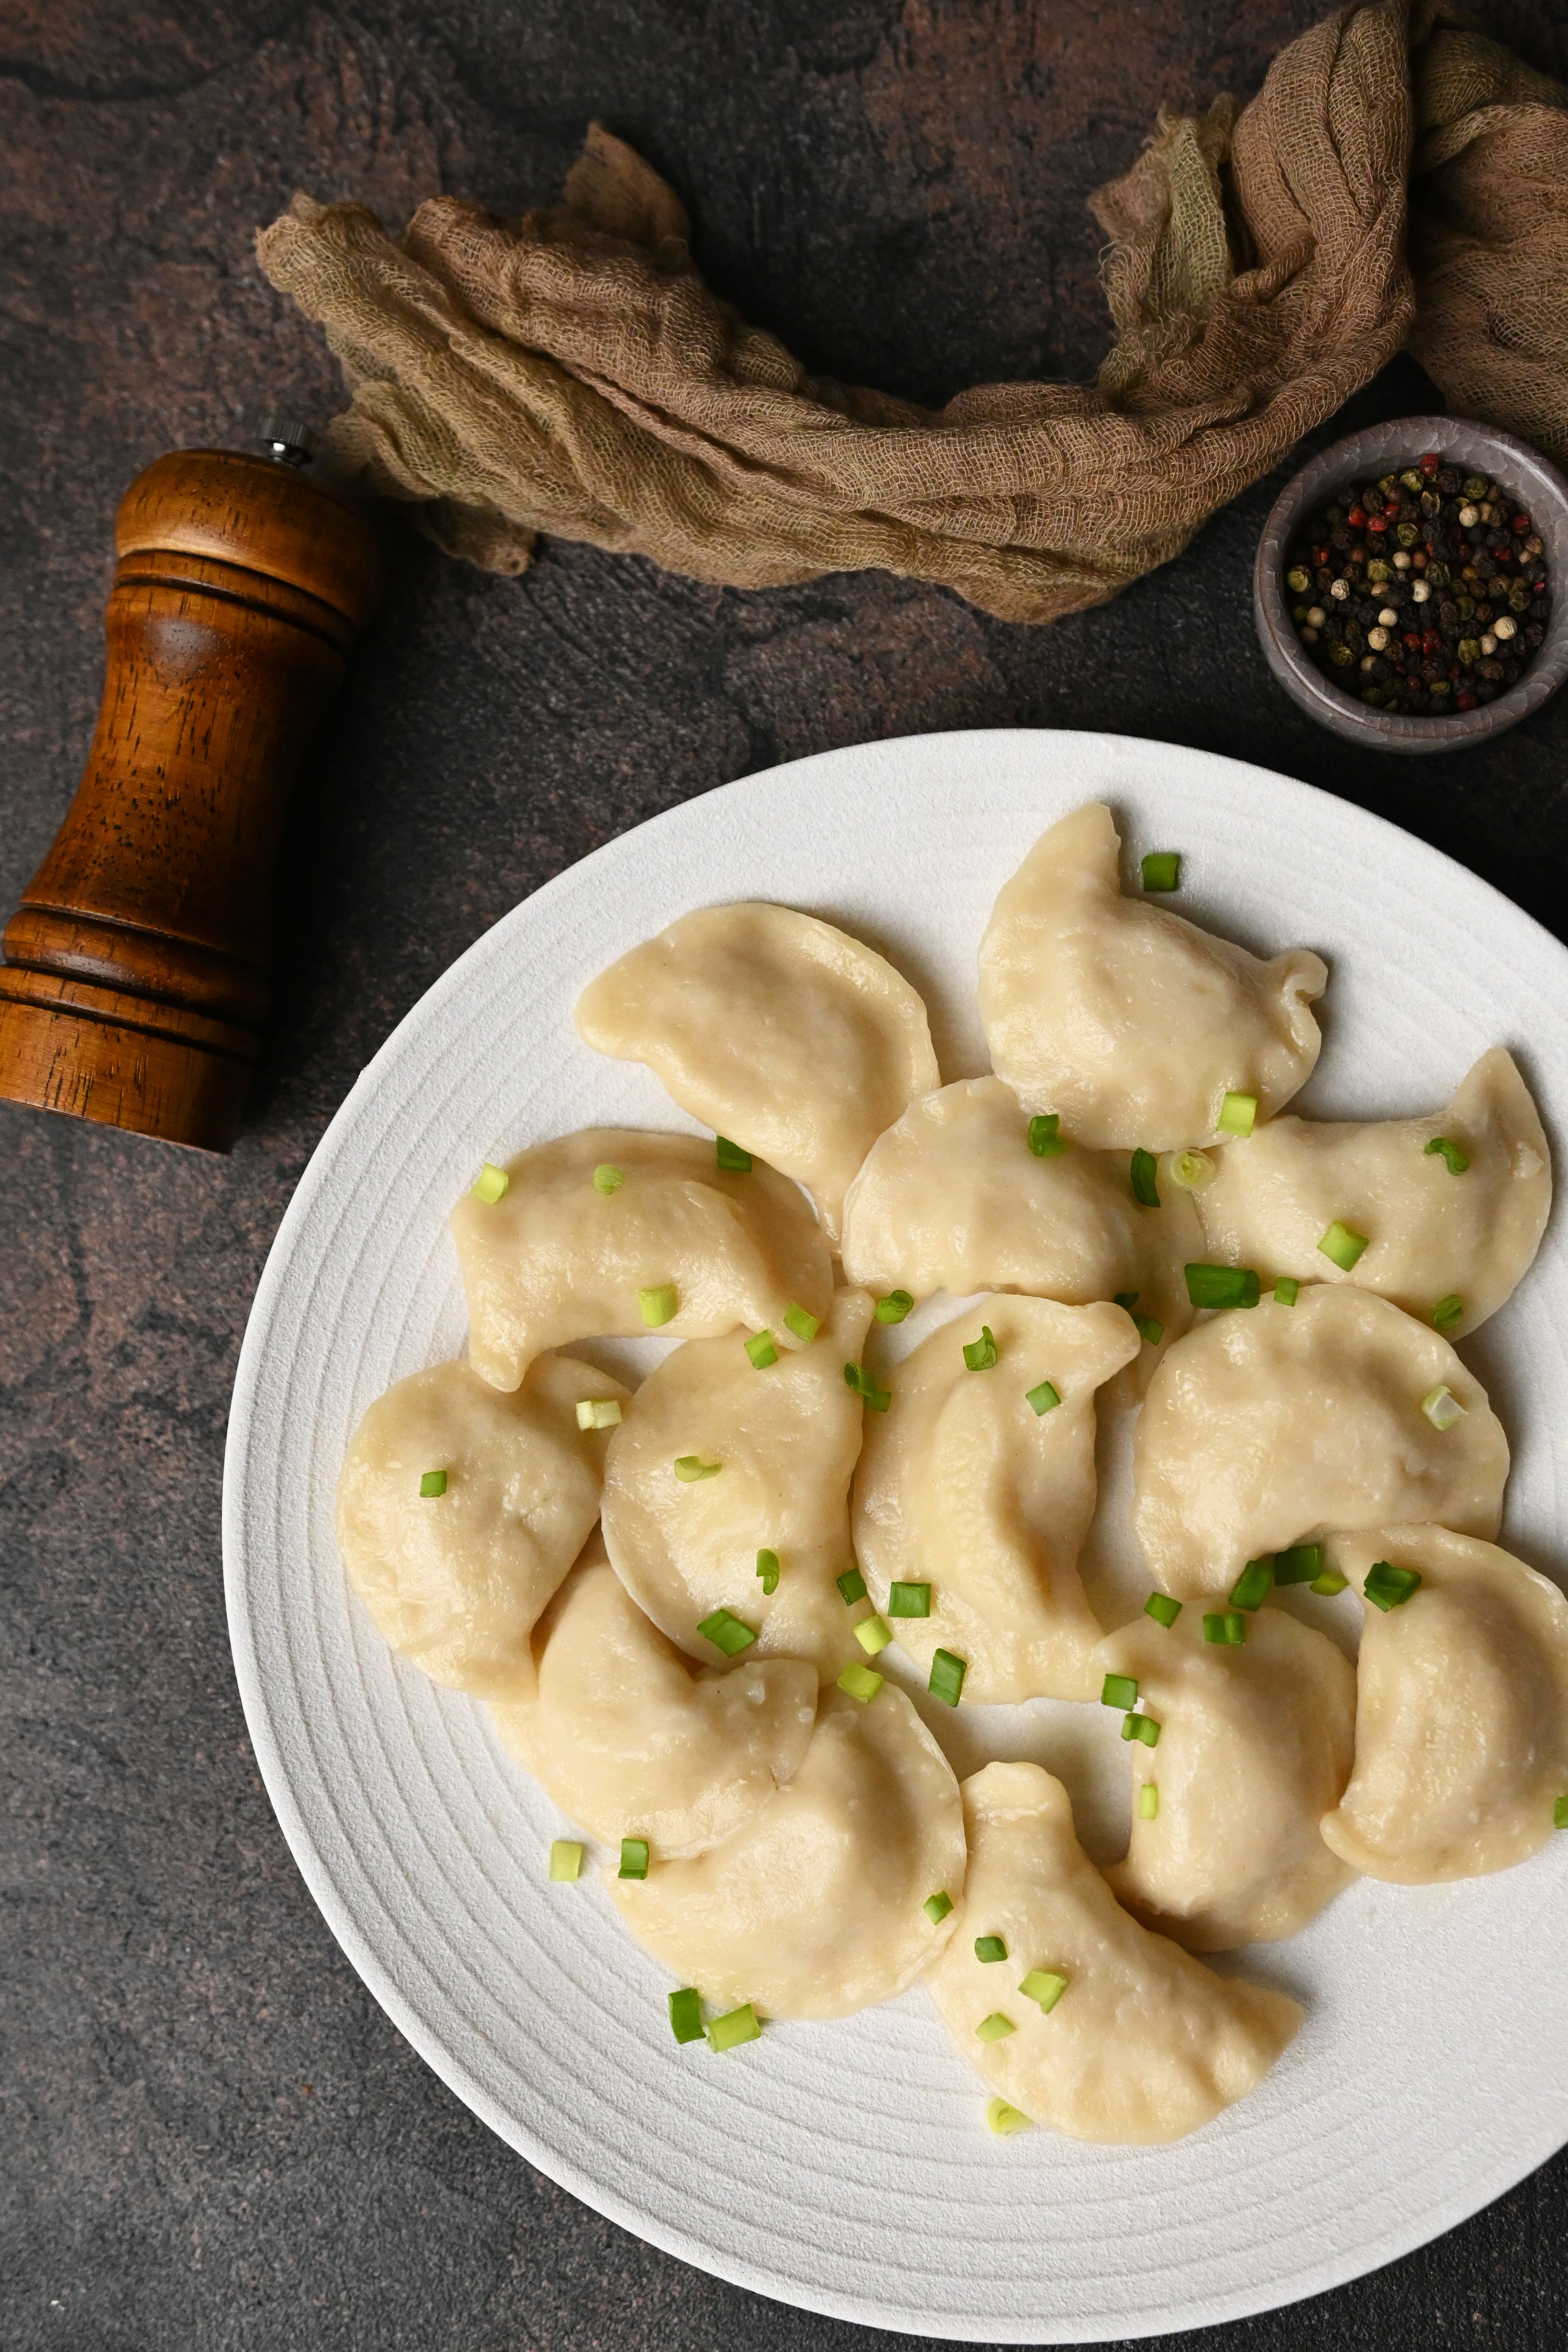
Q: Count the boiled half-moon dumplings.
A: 14